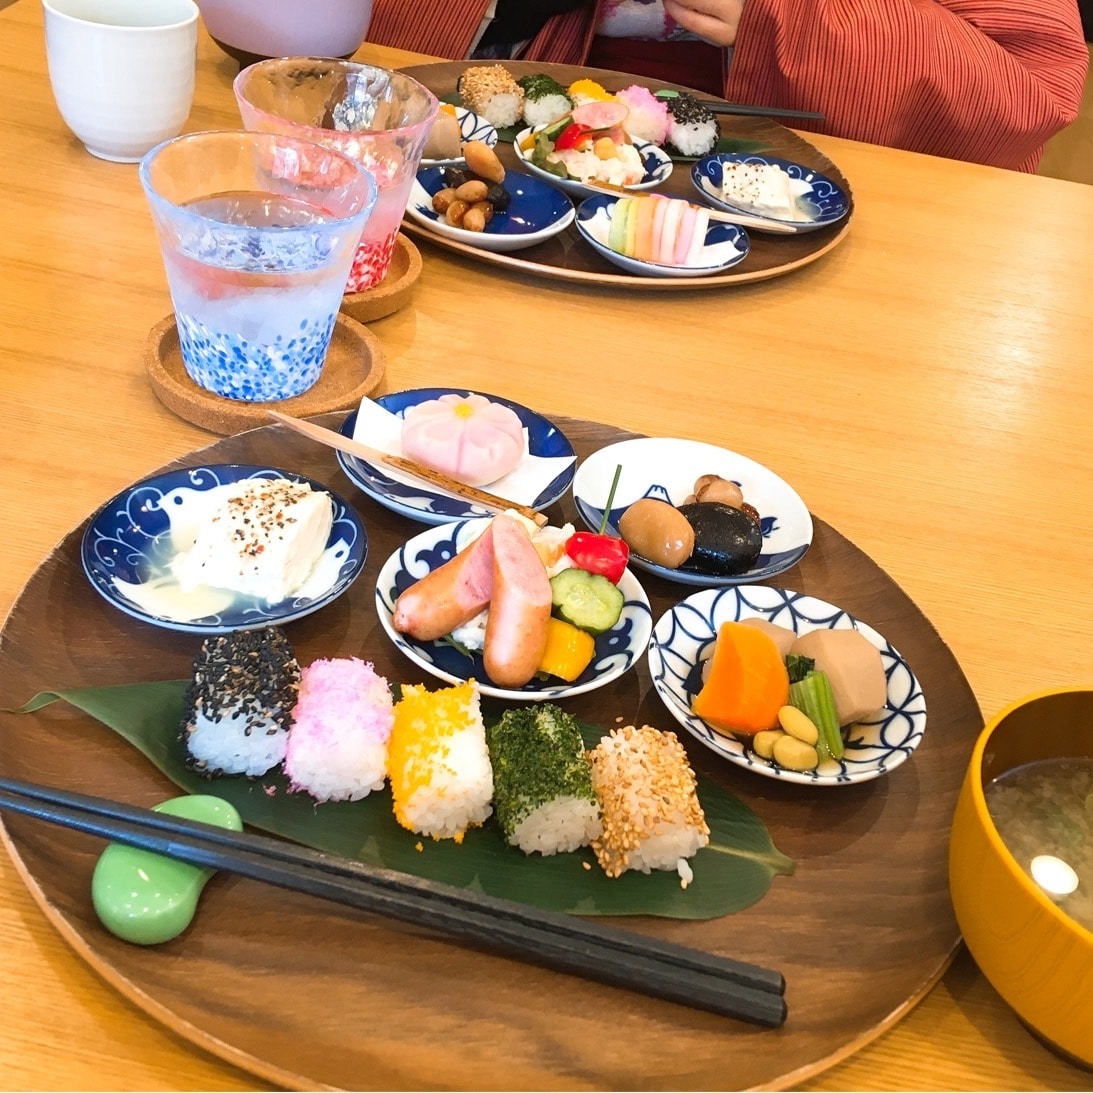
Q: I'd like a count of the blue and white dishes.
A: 10